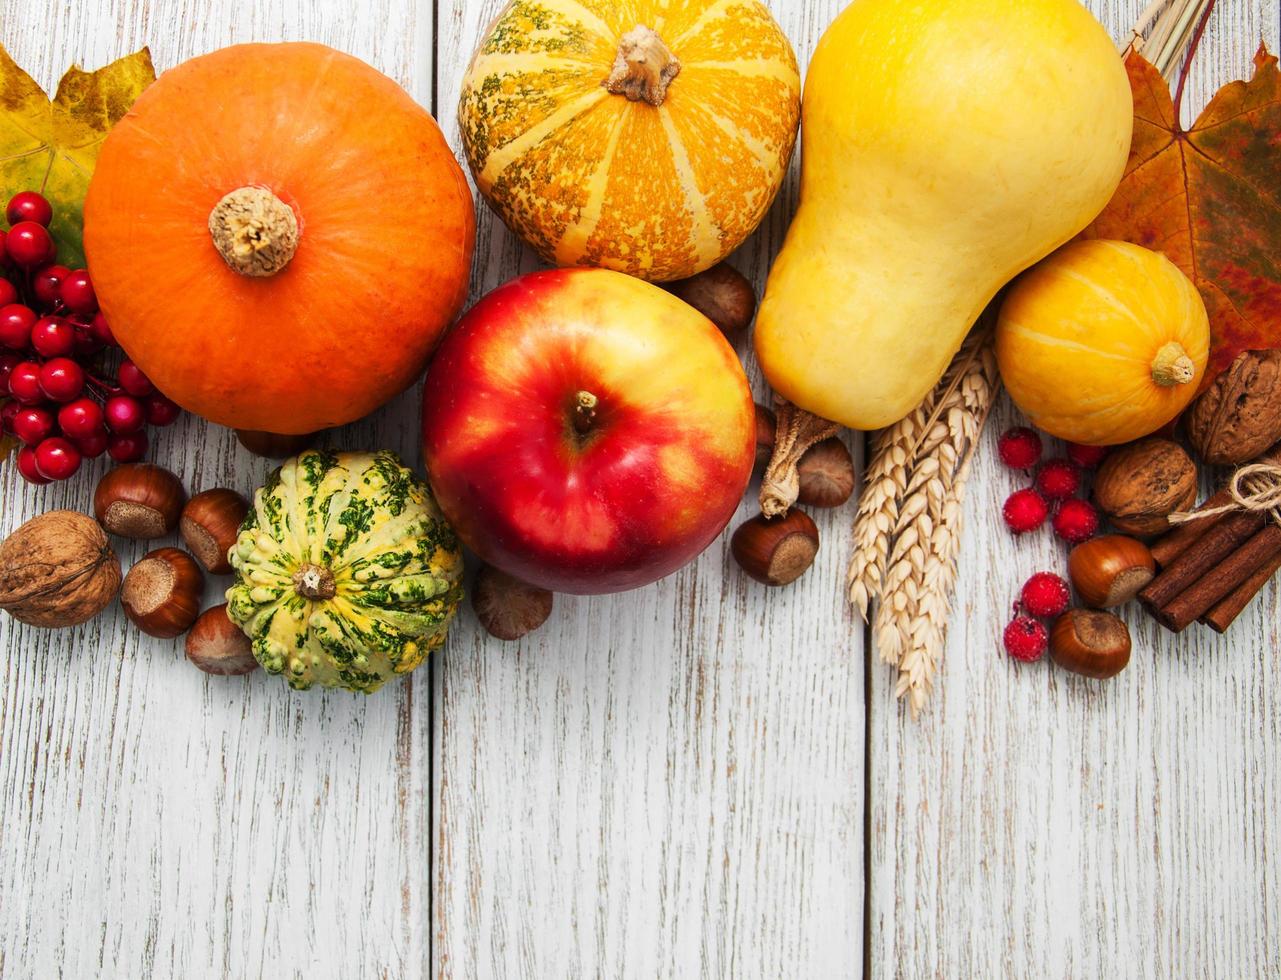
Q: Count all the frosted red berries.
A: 7